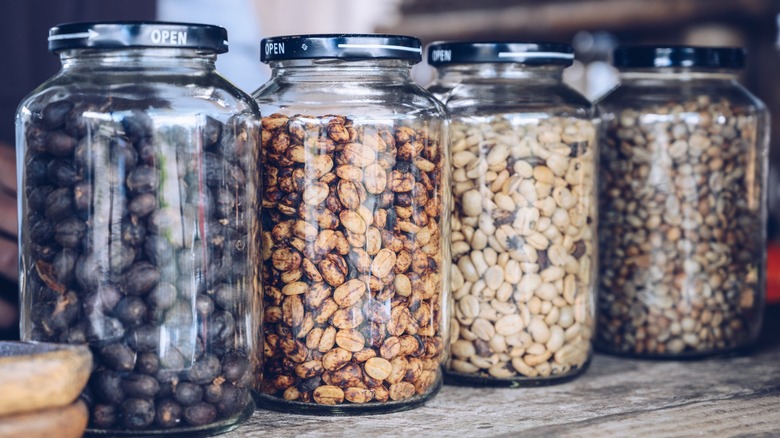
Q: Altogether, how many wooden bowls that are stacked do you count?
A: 2